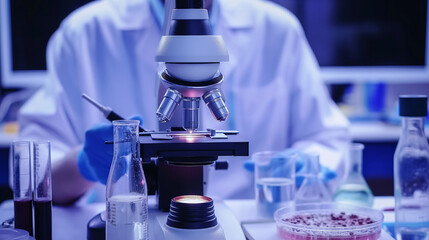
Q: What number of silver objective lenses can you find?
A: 3